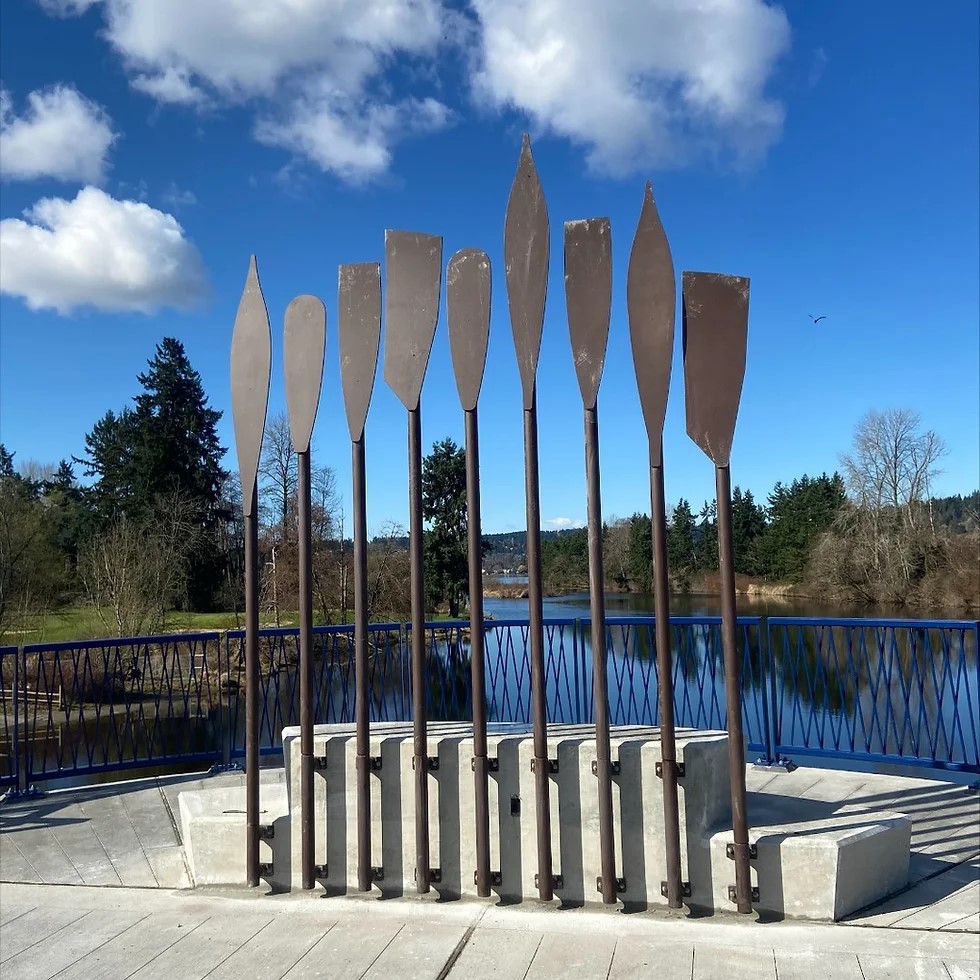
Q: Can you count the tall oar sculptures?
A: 9